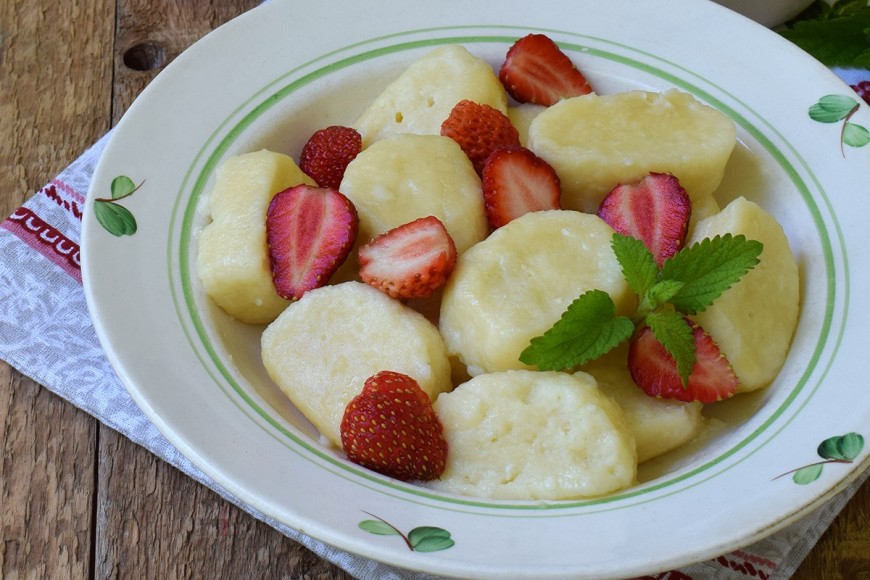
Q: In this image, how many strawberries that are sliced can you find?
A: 6